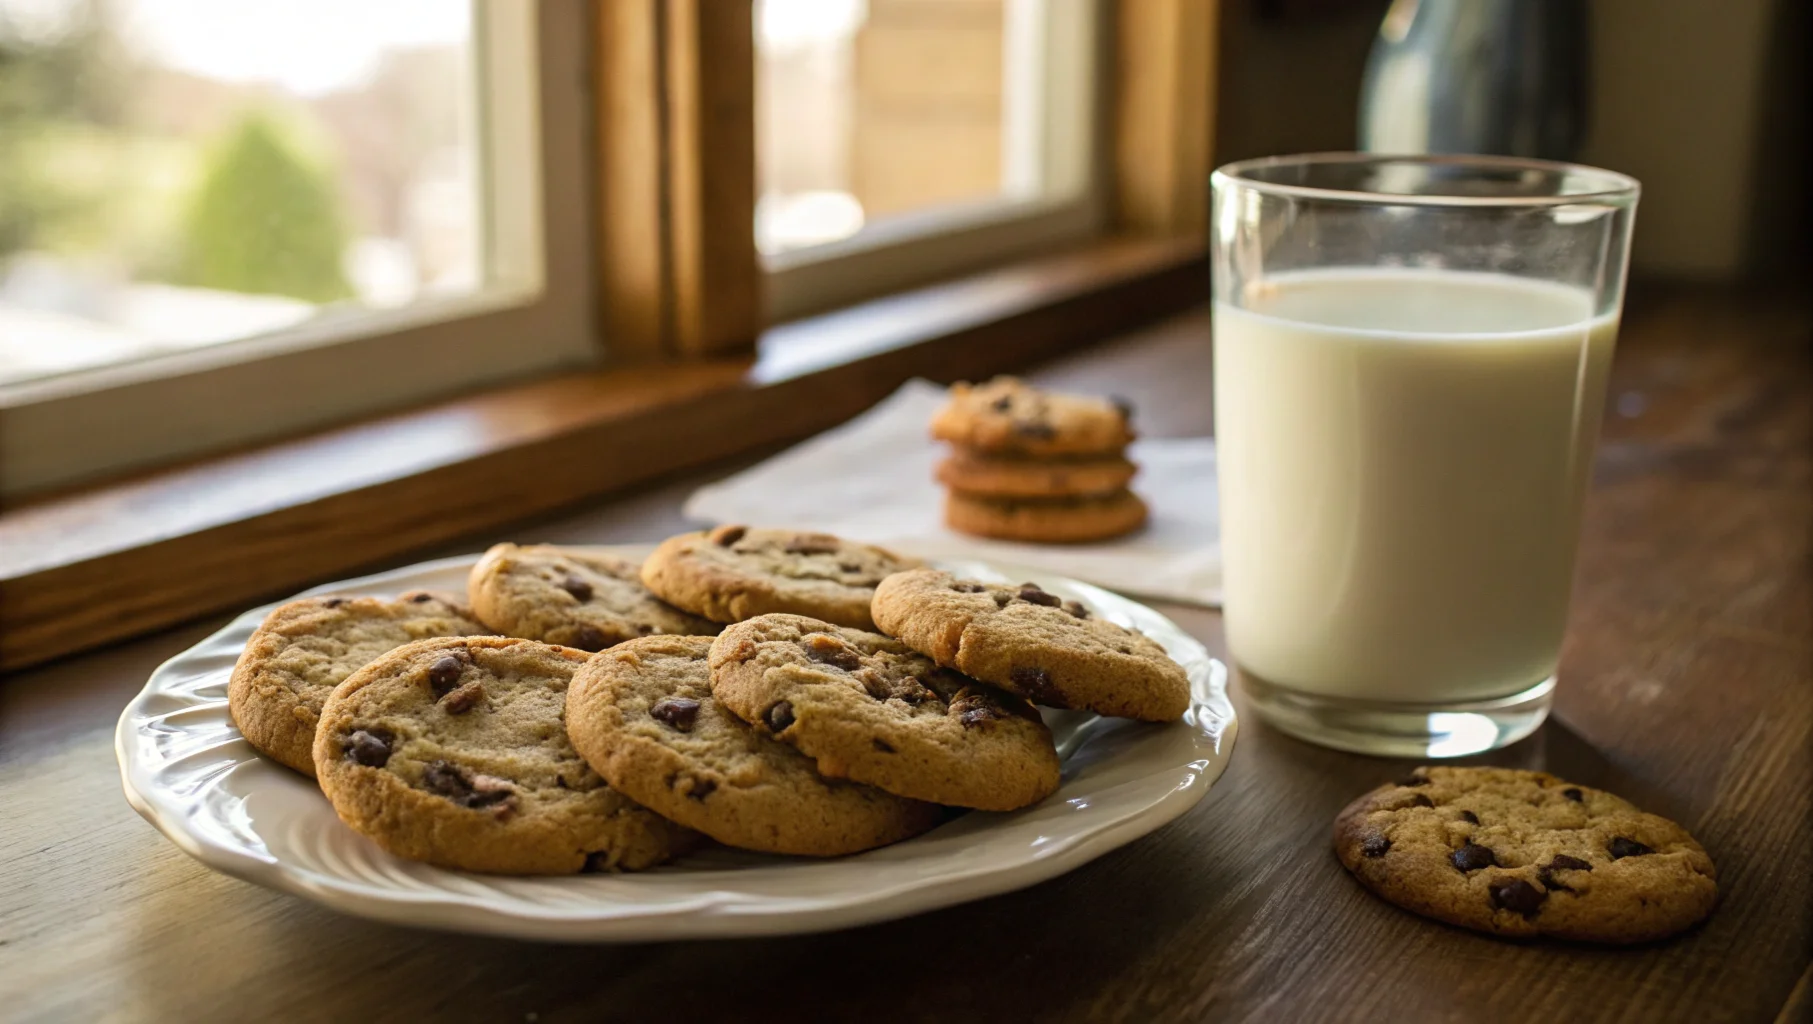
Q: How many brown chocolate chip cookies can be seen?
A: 11